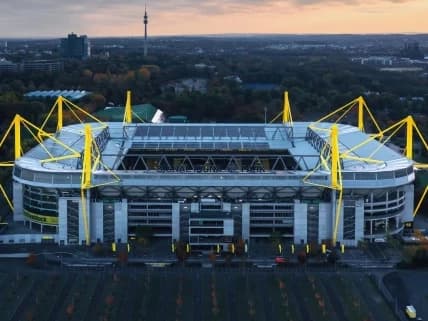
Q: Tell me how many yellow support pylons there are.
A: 8